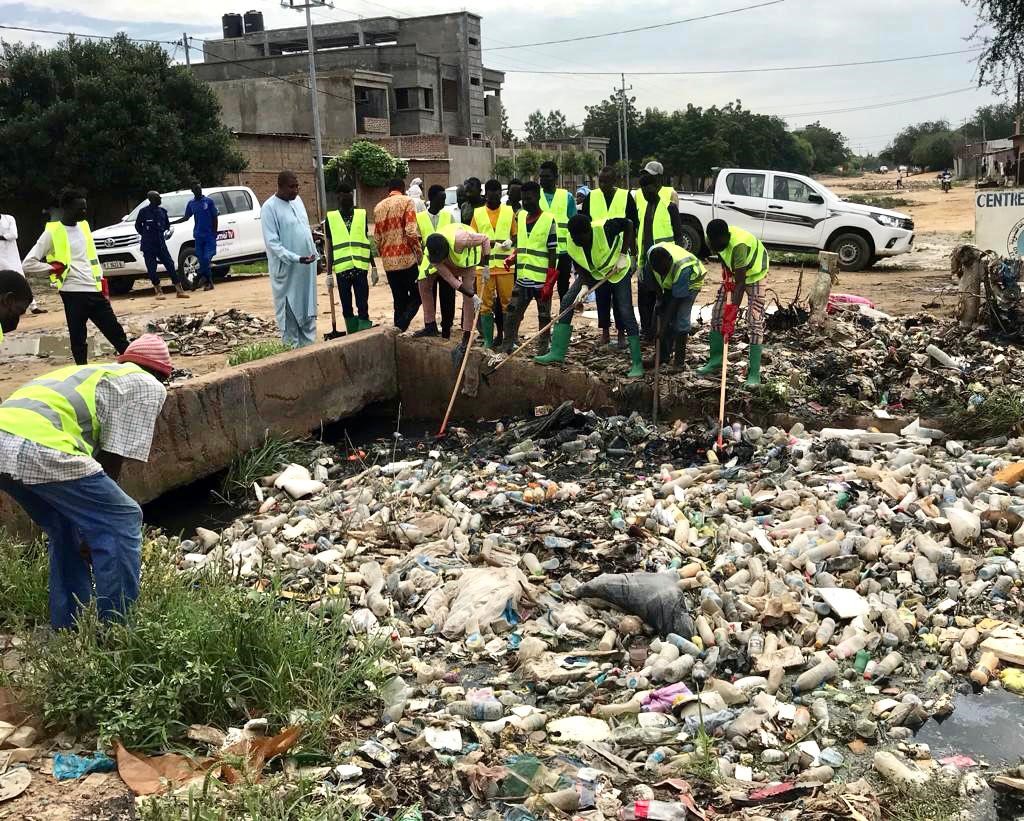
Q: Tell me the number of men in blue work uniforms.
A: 2